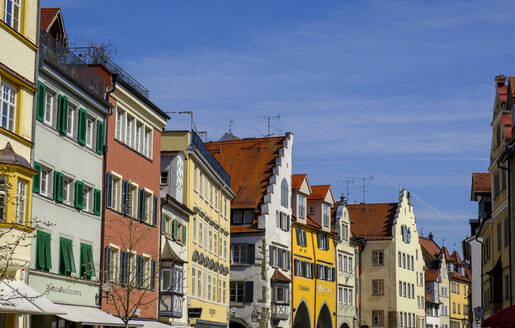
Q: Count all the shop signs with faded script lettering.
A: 1